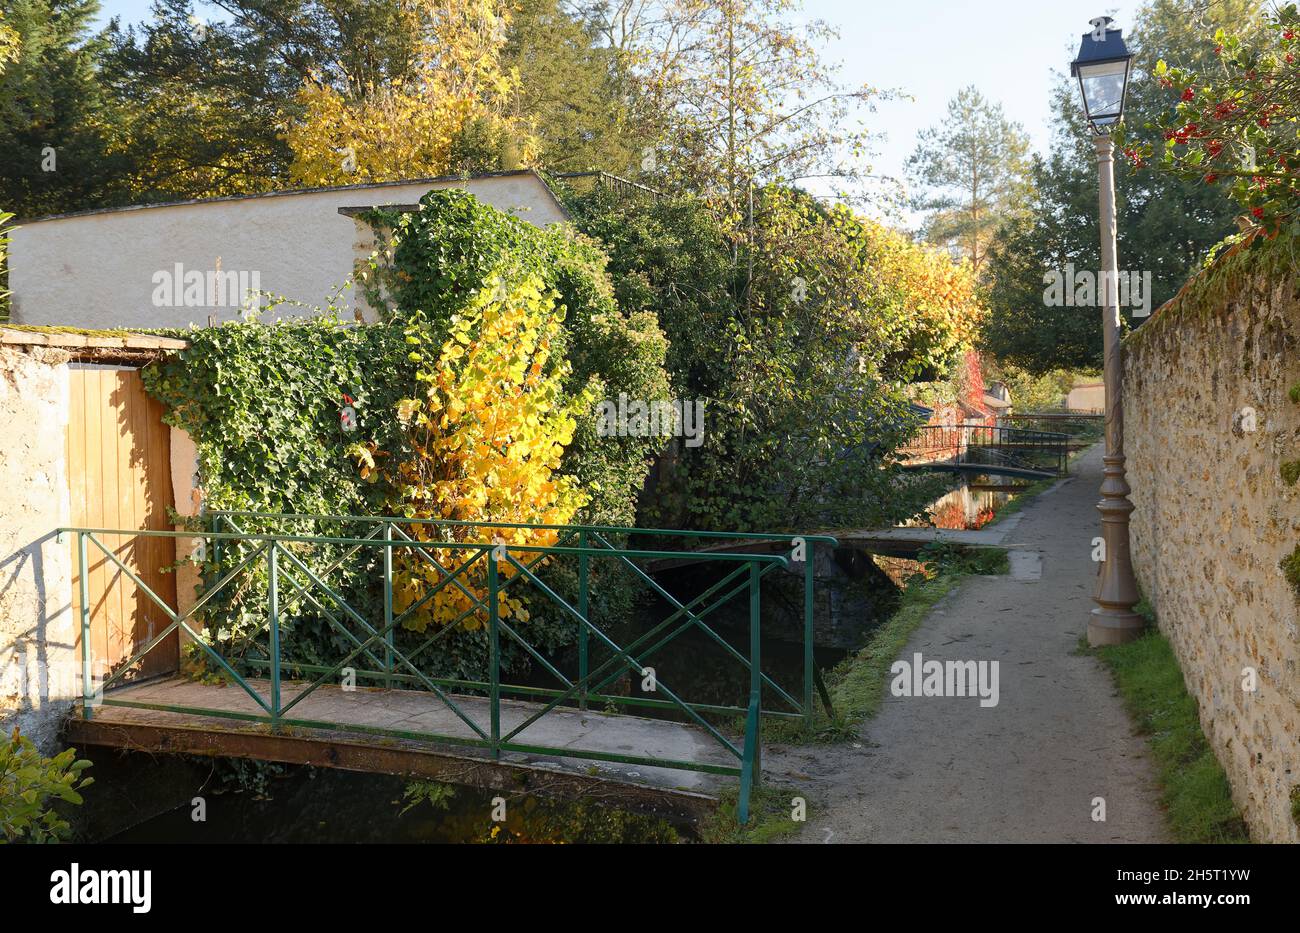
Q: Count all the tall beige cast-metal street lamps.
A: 1